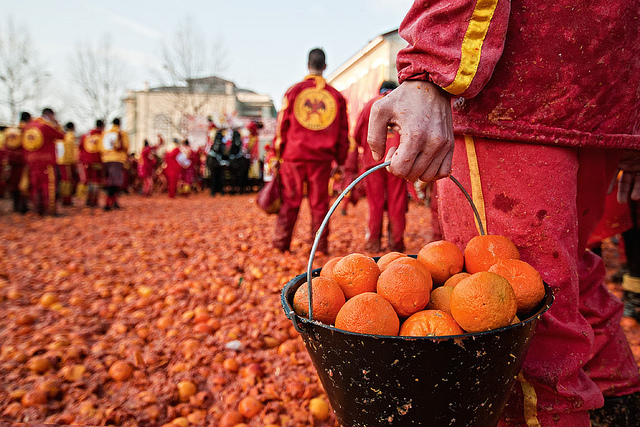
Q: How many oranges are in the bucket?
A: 14